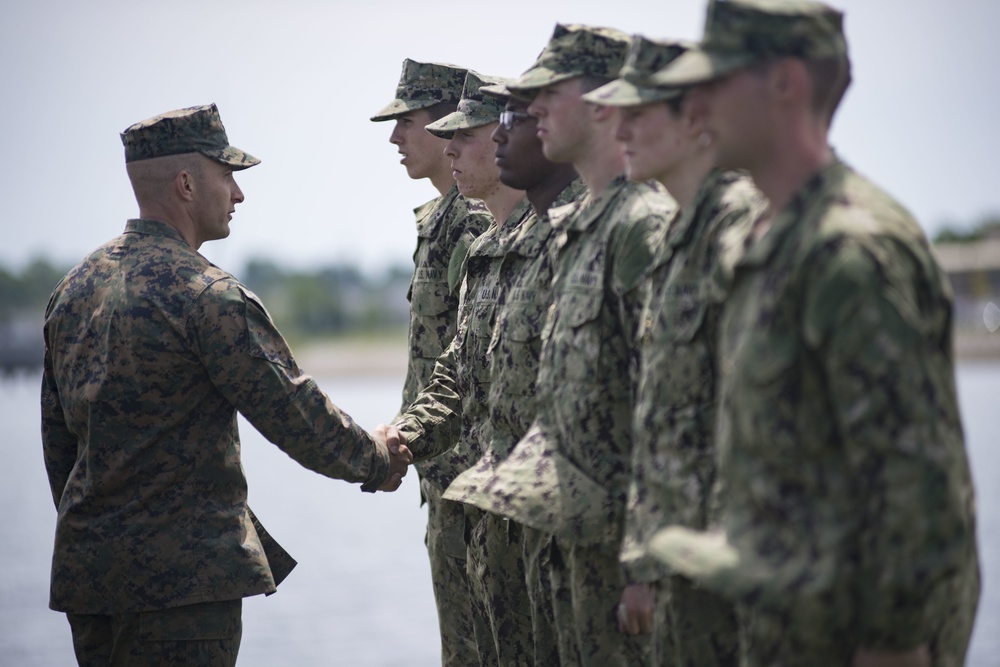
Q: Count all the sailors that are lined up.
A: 6